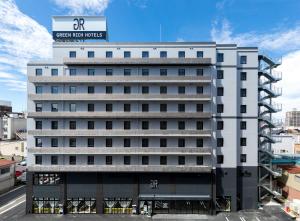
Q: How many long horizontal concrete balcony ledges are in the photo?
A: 7